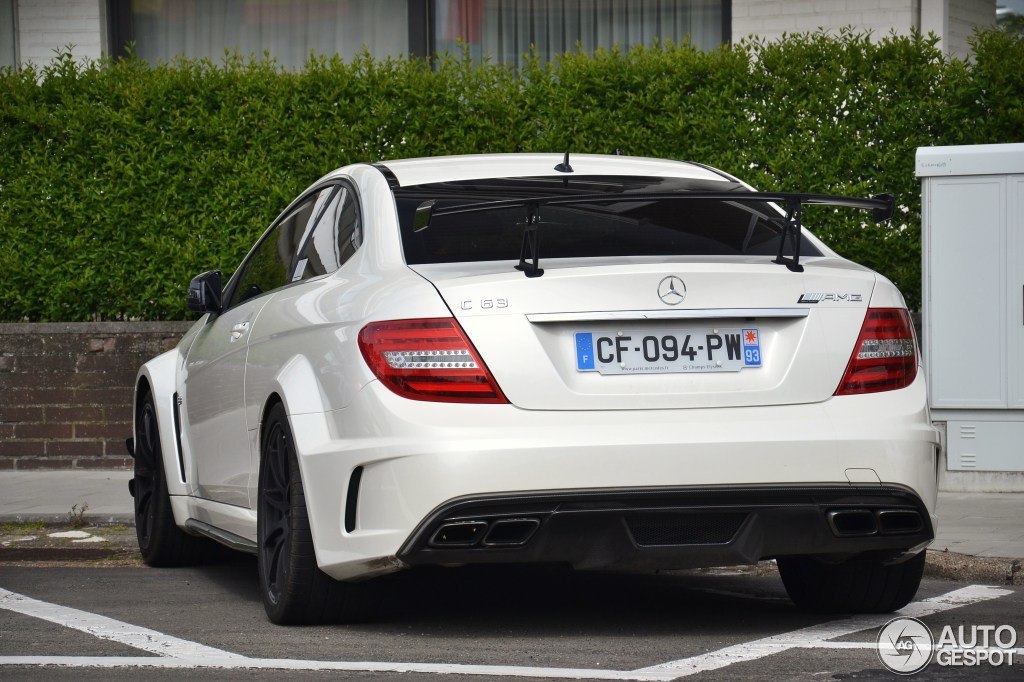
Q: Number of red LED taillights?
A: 2